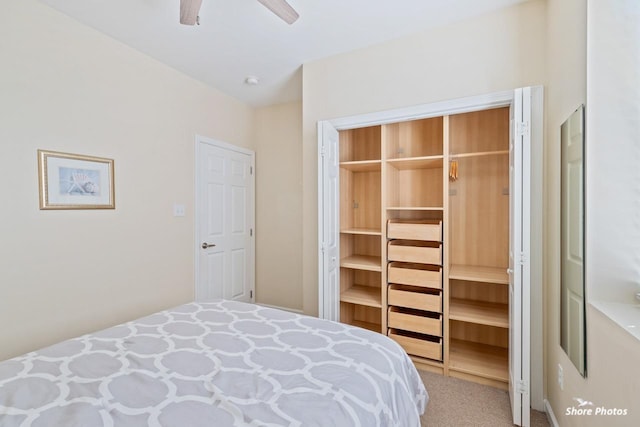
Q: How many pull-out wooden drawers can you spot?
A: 6